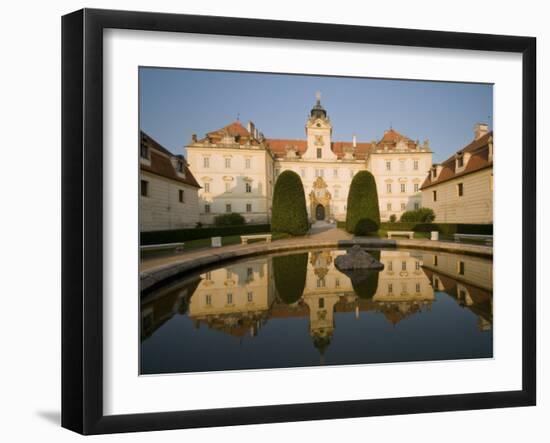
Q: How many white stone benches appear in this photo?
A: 4